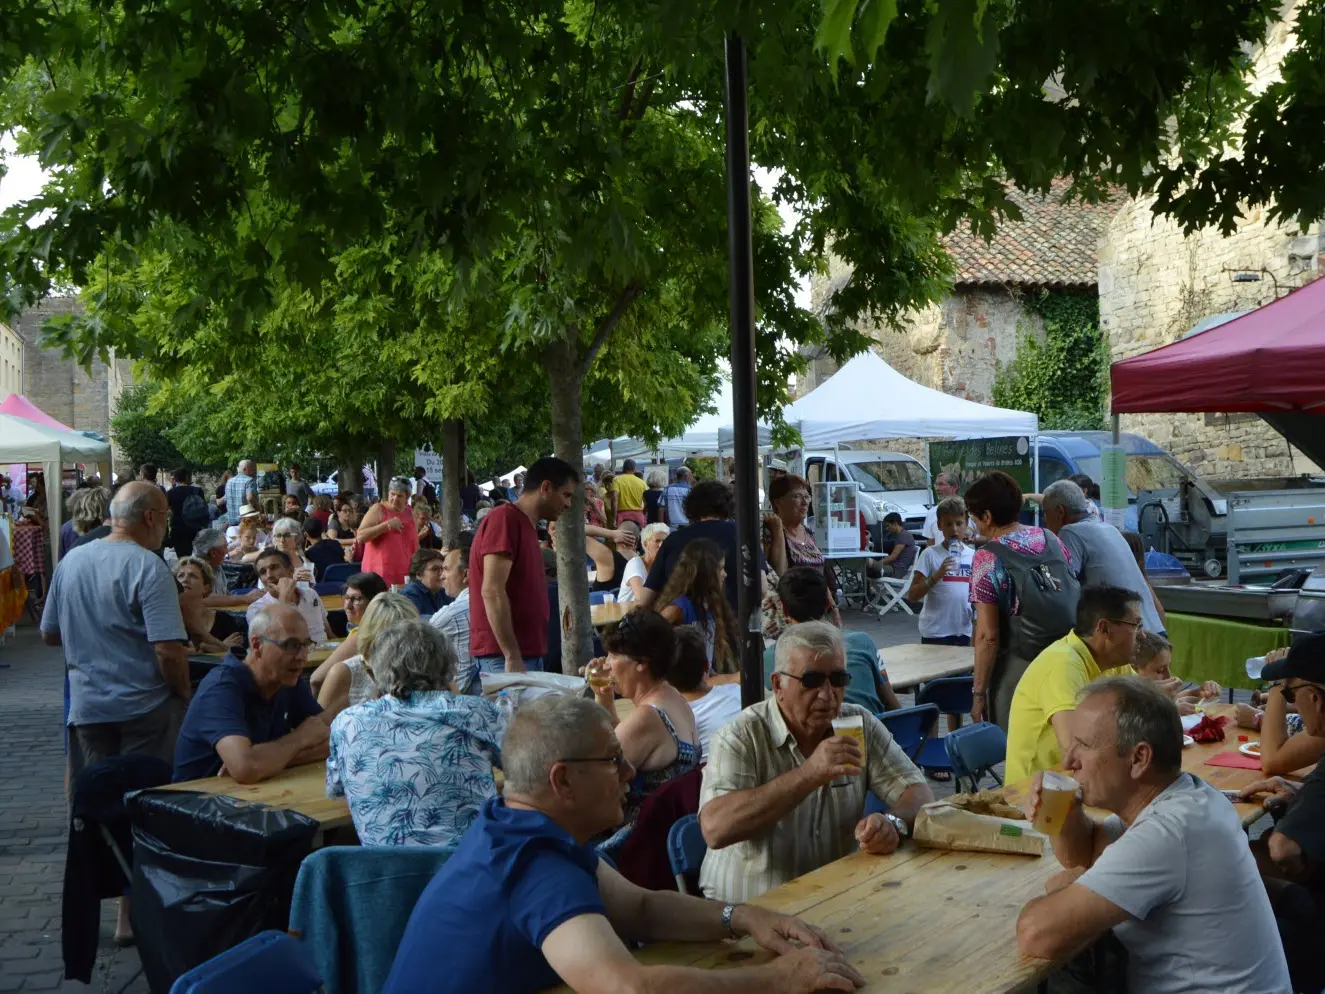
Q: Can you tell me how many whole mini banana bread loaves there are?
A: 0